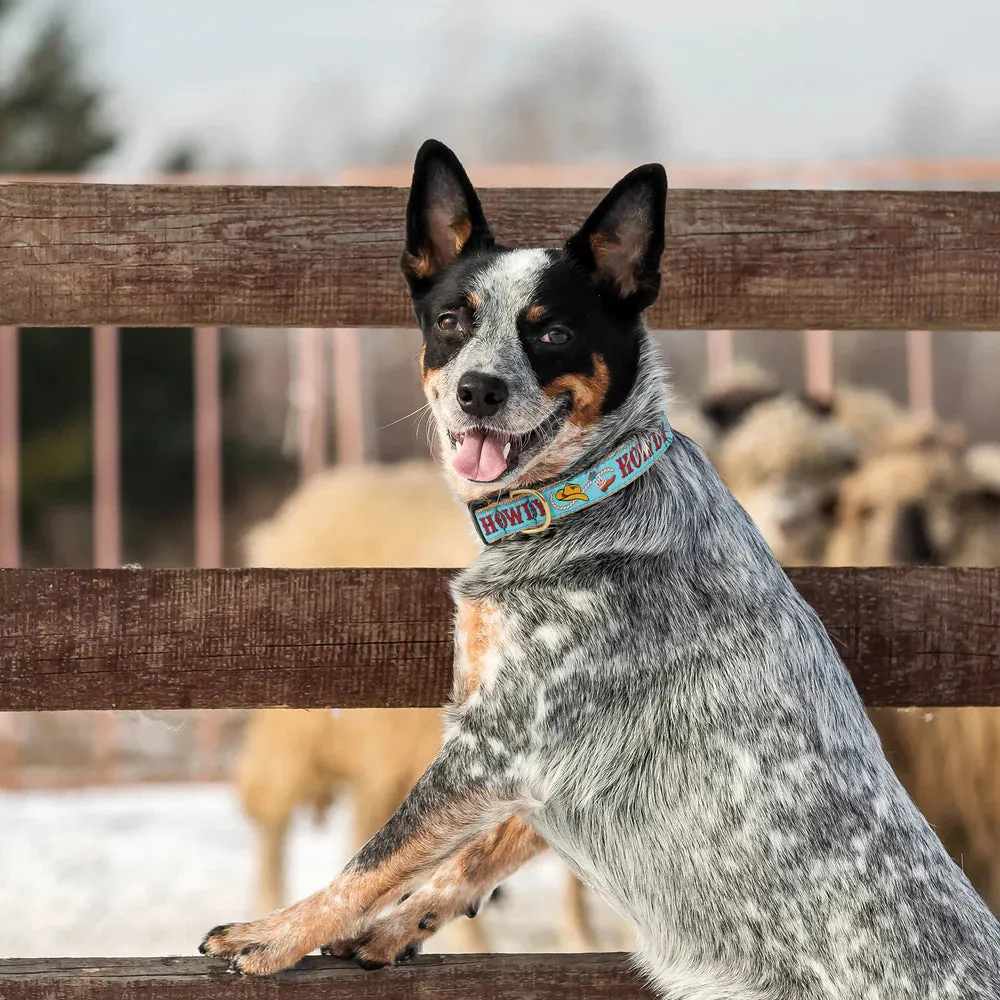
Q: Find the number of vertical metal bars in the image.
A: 8